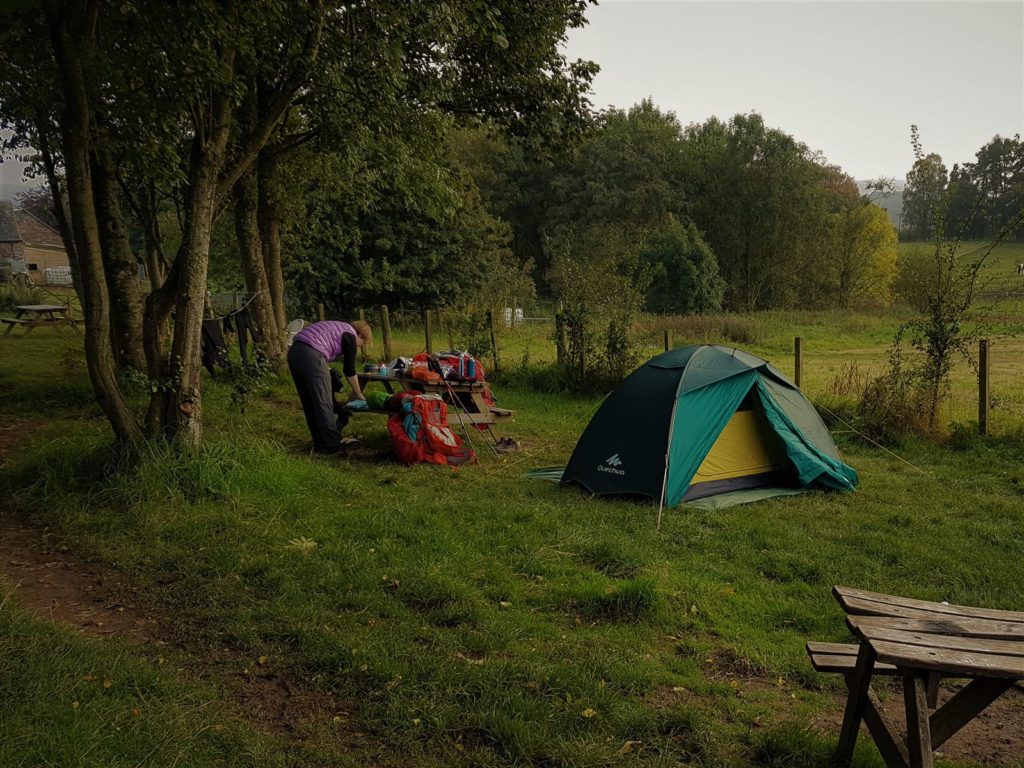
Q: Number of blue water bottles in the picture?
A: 2